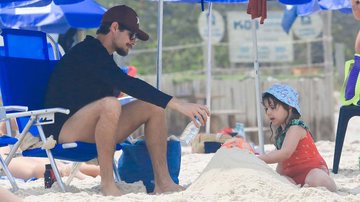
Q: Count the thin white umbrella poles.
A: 3